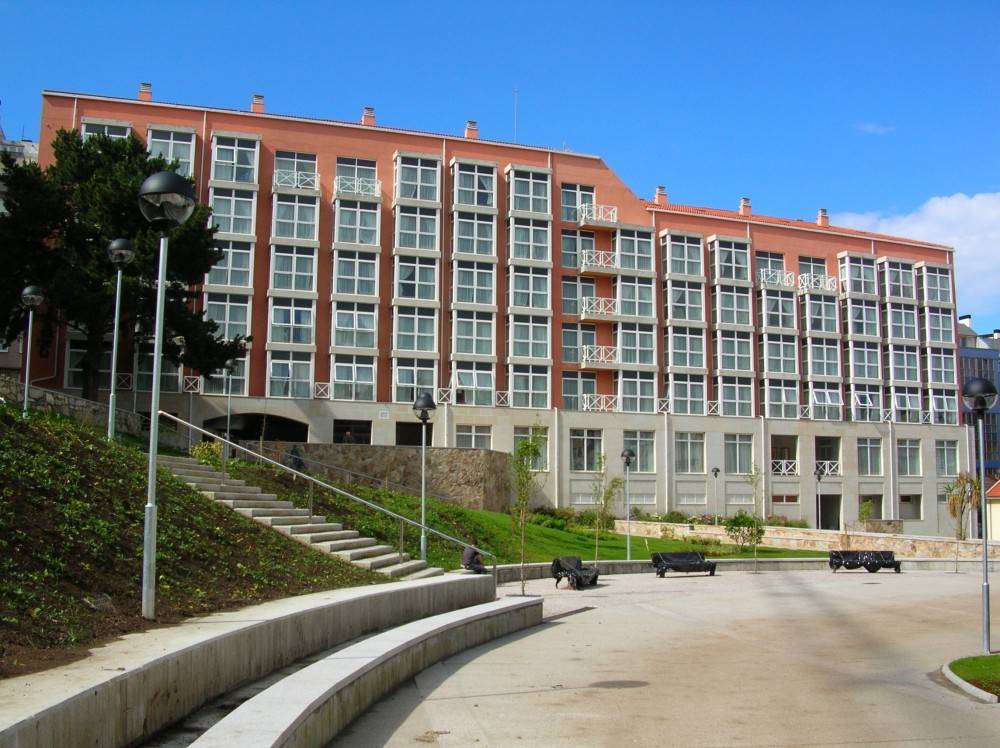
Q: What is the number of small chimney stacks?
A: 7